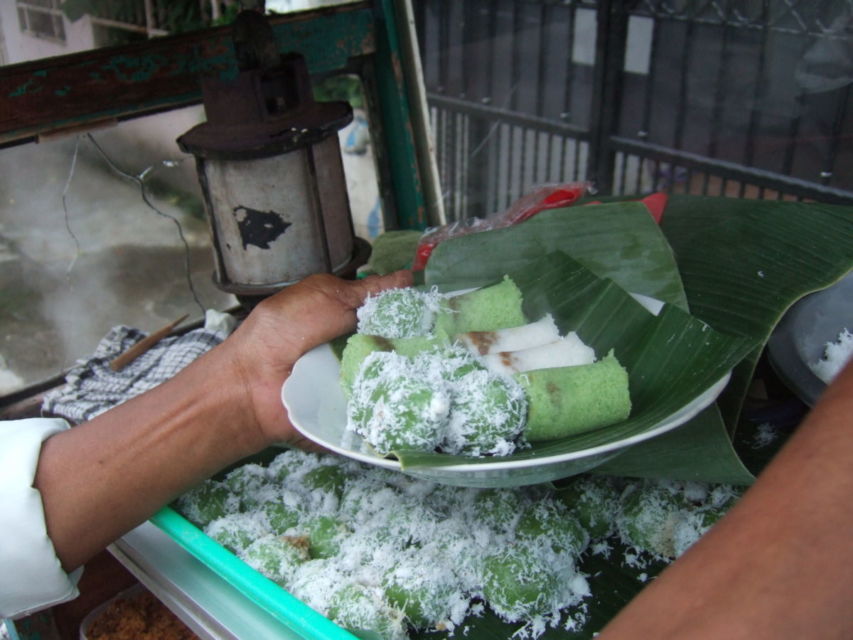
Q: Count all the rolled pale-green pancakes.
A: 3